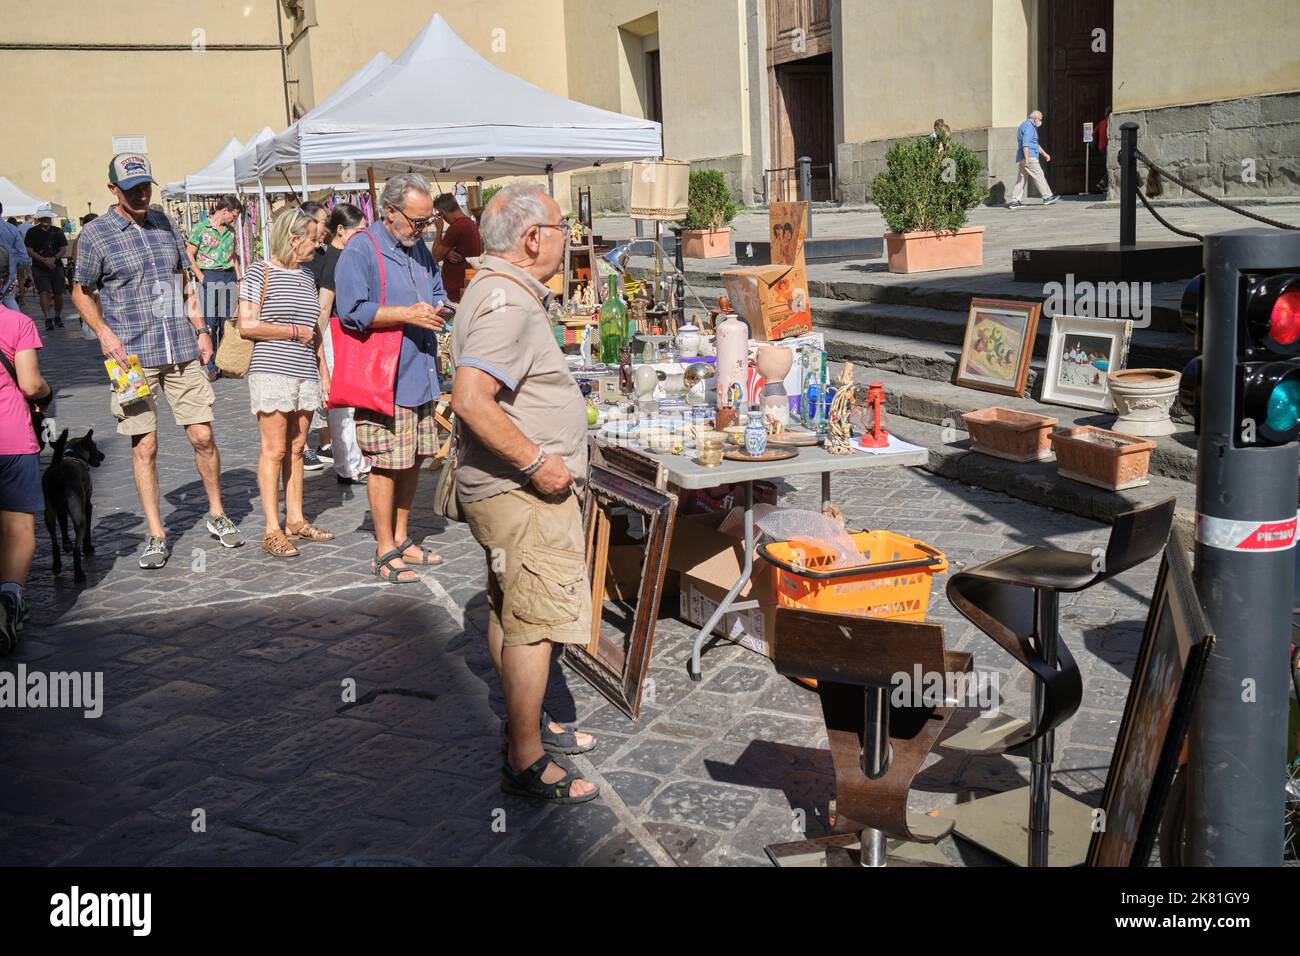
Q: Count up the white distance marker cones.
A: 0